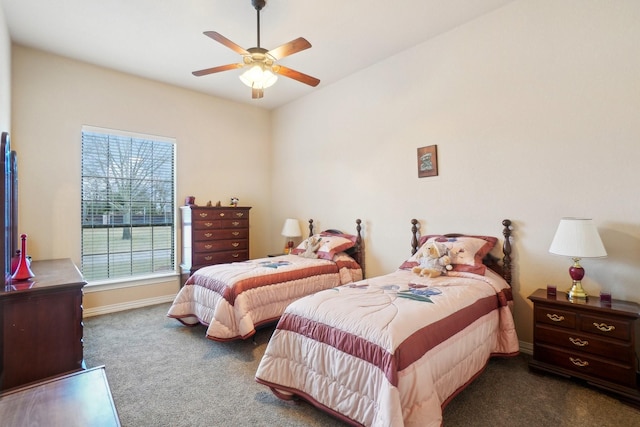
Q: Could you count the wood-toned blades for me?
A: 5